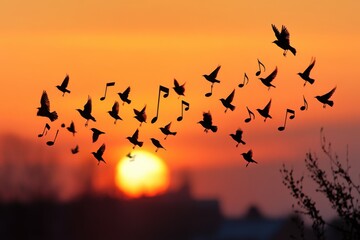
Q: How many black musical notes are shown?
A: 11